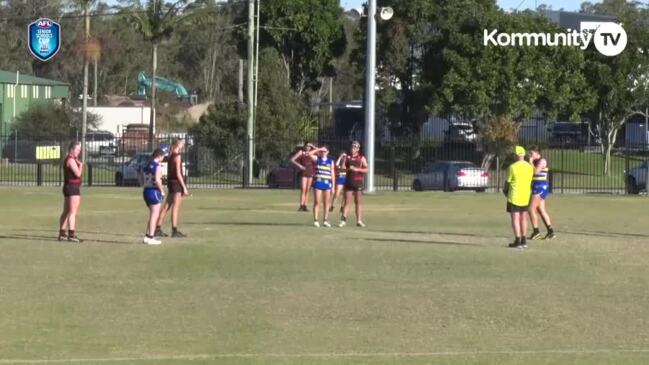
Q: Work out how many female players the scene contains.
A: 8